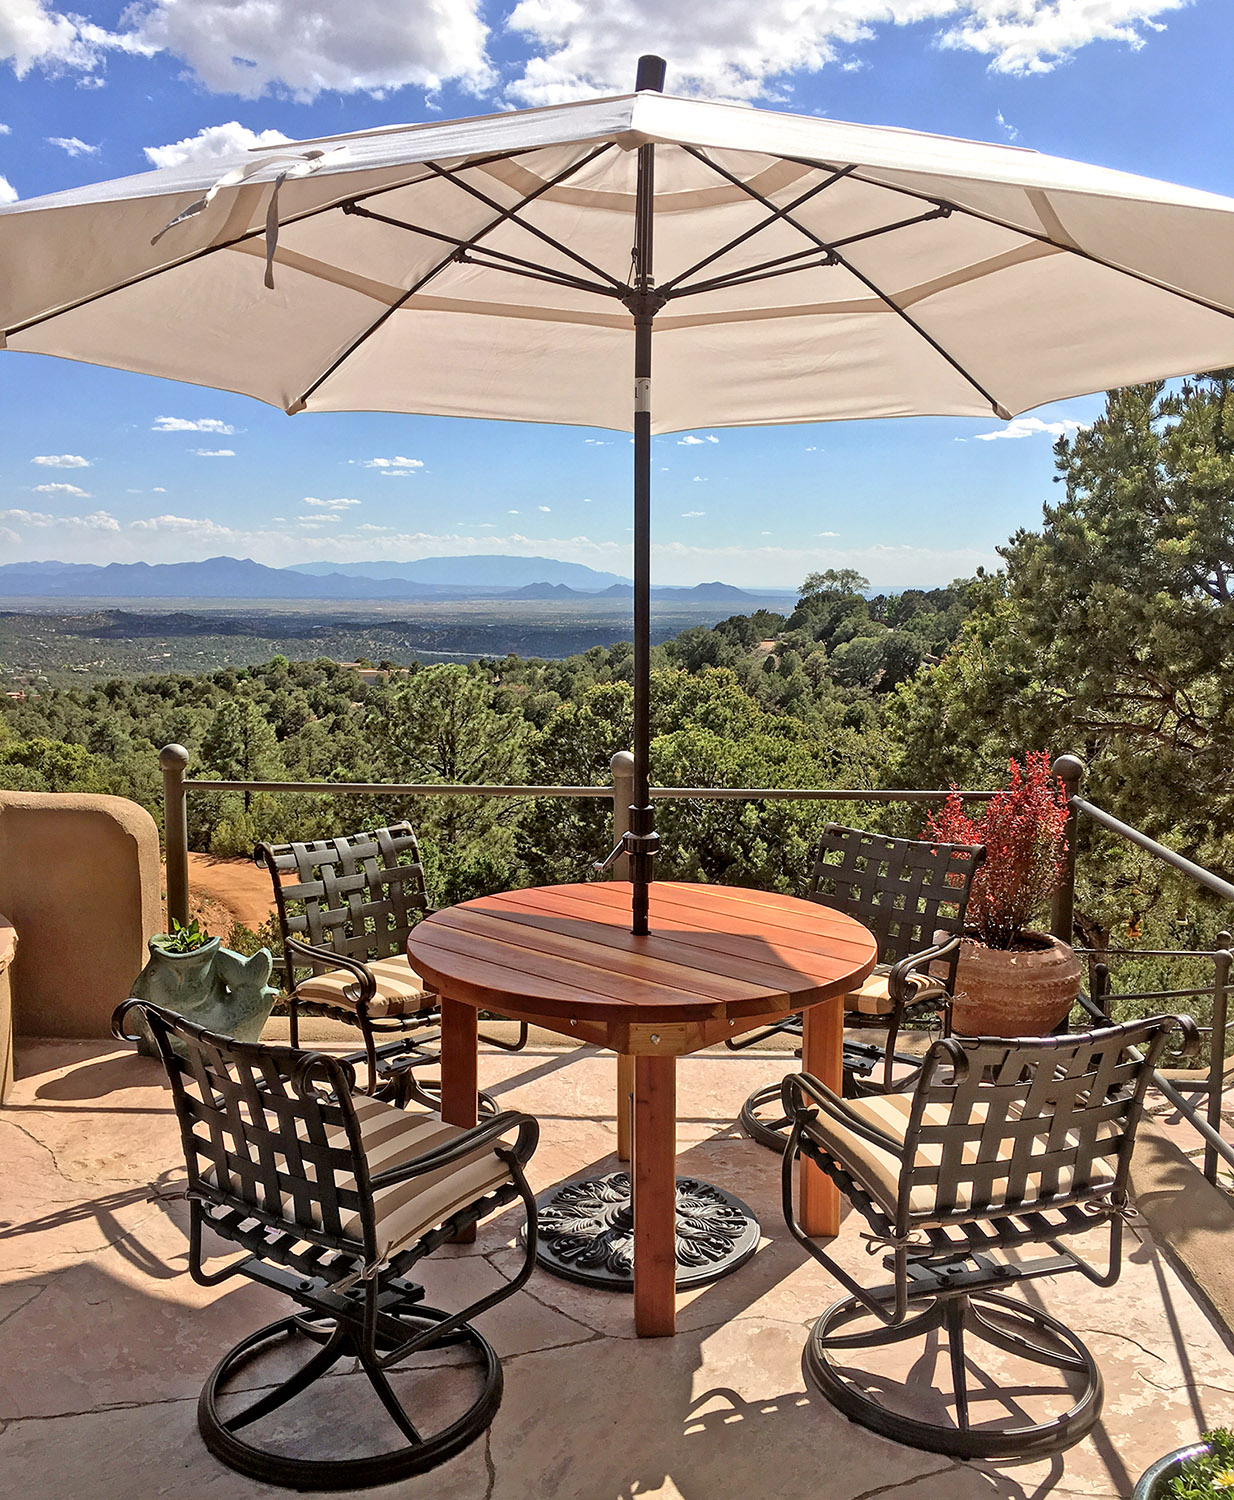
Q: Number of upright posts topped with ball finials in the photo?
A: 6